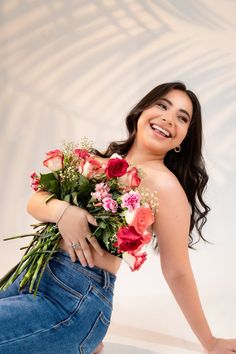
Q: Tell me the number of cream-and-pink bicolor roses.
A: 4